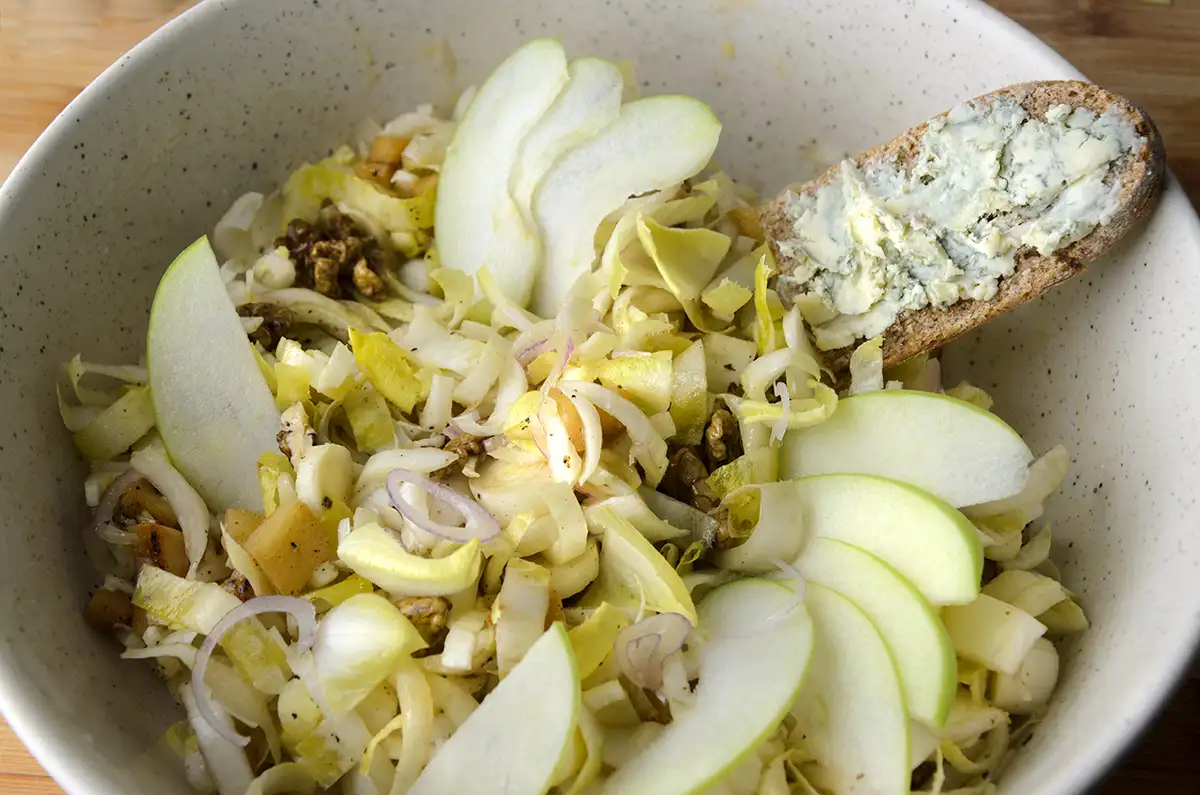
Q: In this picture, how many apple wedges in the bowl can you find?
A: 10